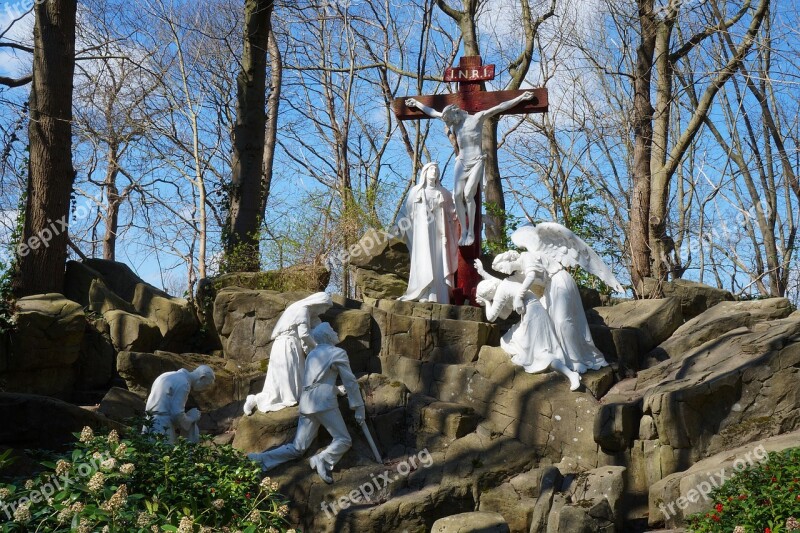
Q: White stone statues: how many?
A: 7